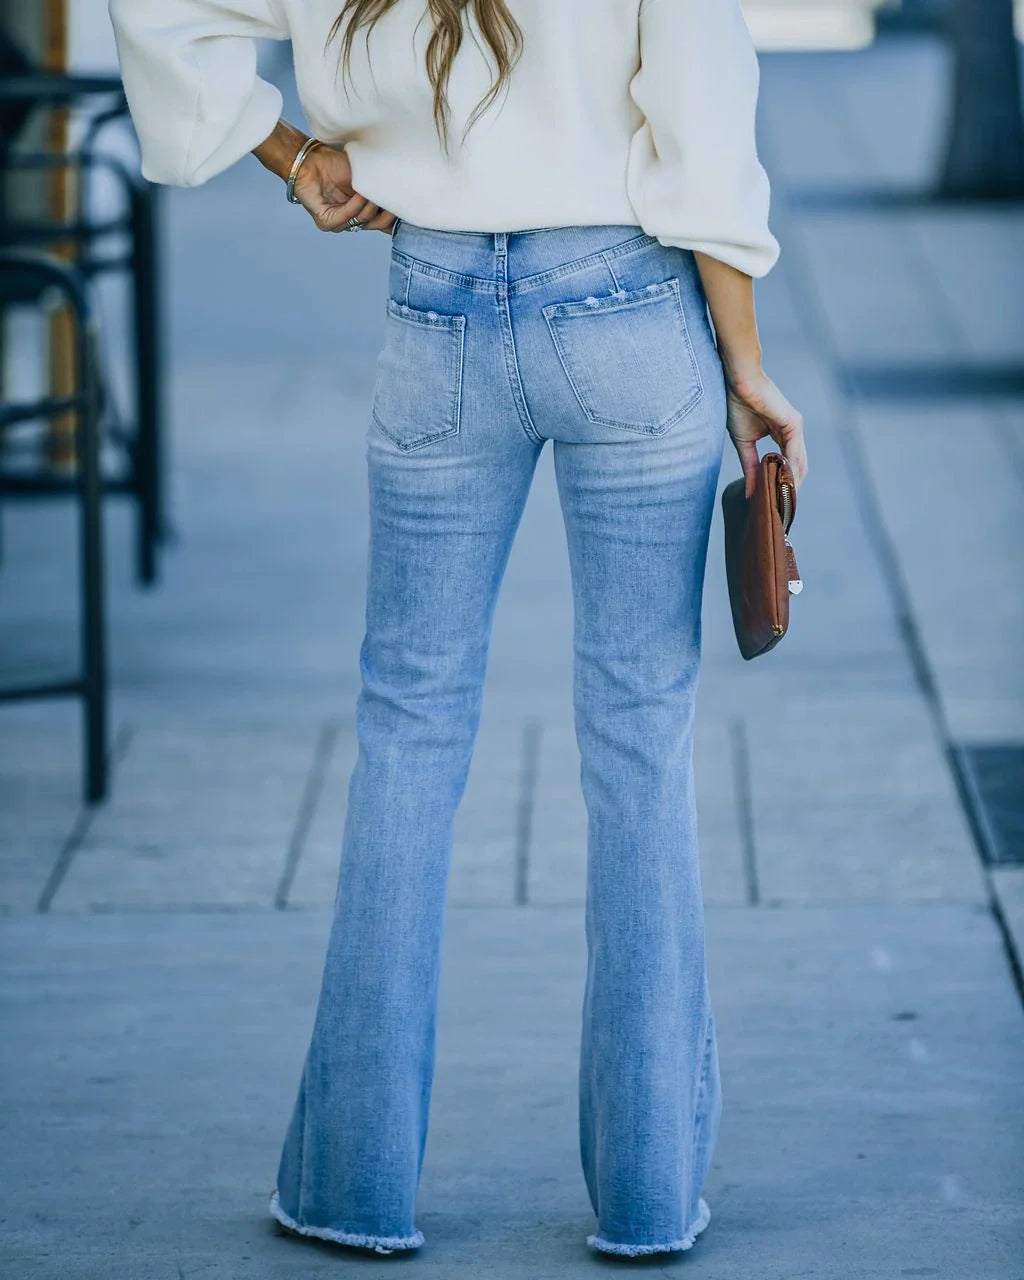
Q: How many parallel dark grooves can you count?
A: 4